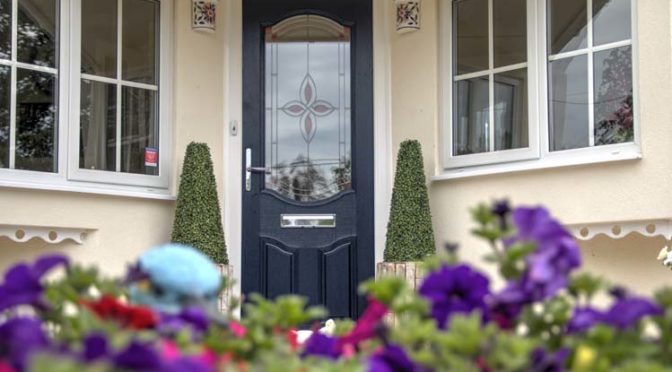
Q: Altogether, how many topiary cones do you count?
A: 2